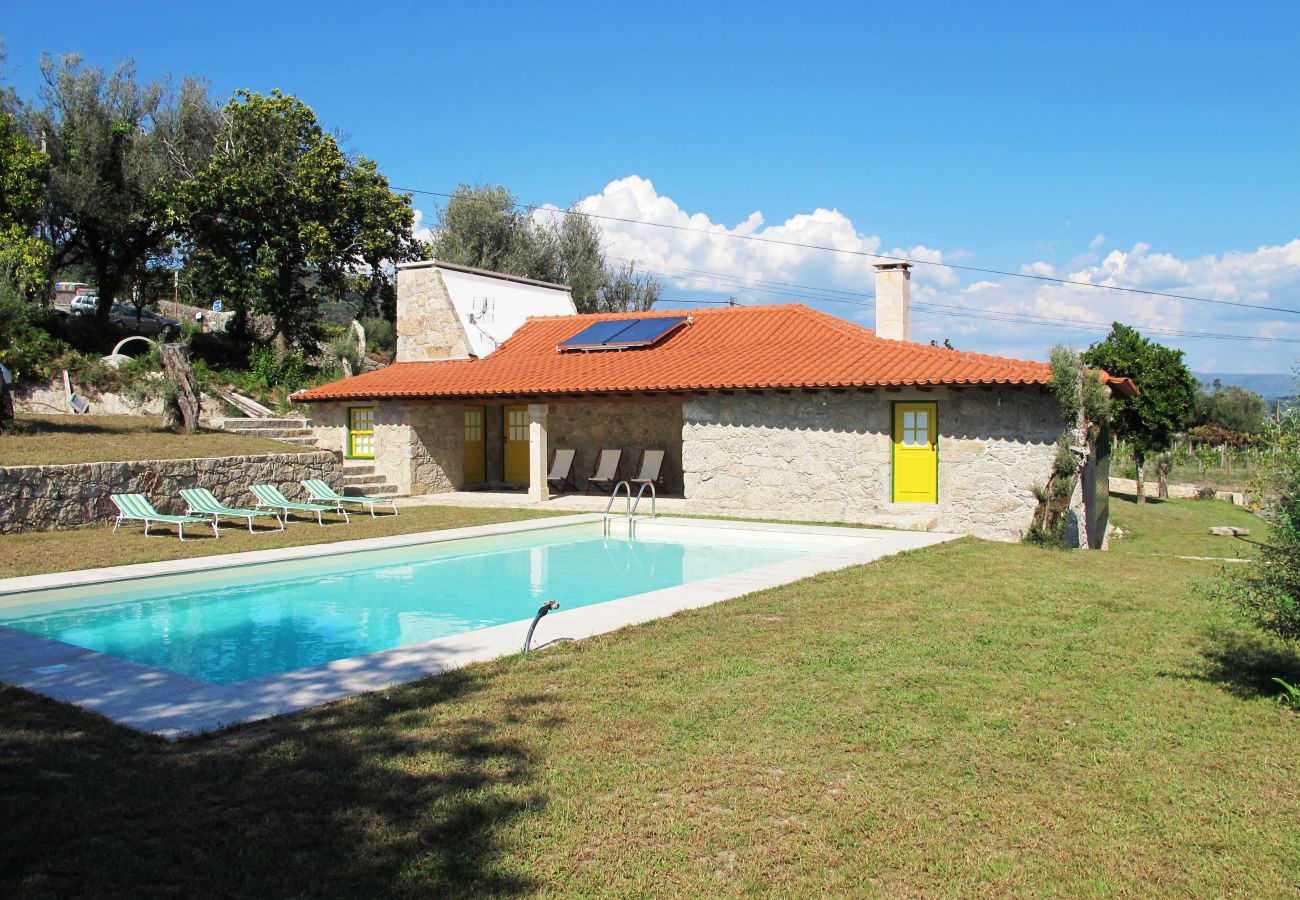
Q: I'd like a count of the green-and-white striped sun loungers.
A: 4